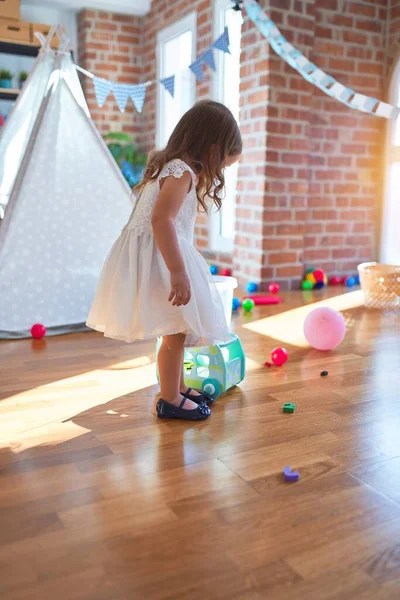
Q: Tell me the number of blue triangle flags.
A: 7